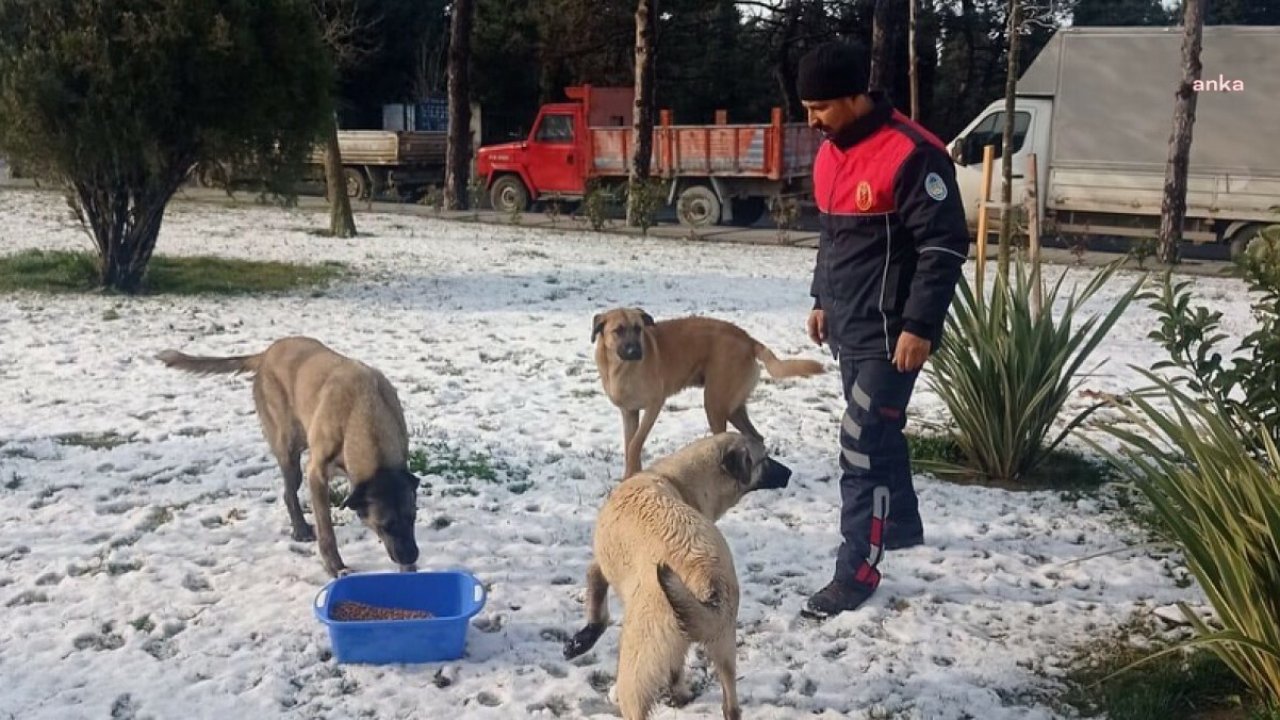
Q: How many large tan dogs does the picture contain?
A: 3